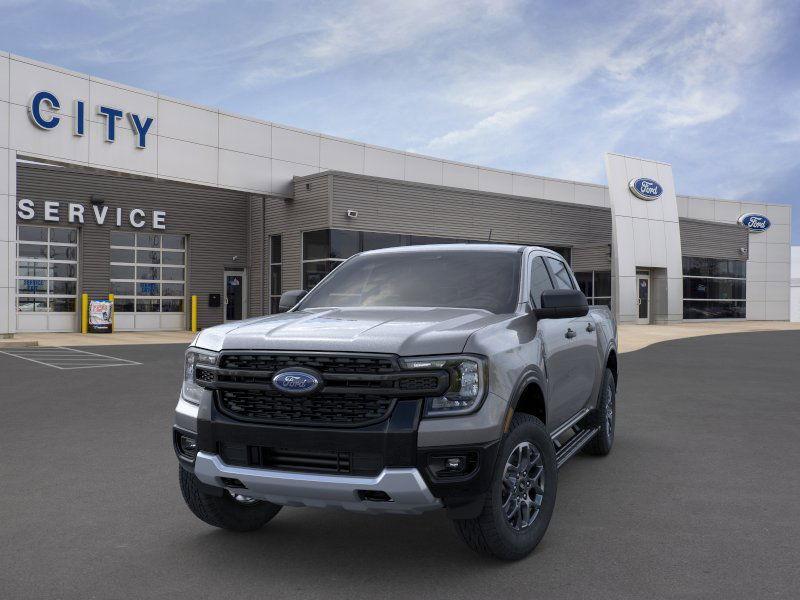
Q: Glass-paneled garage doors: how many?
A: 2